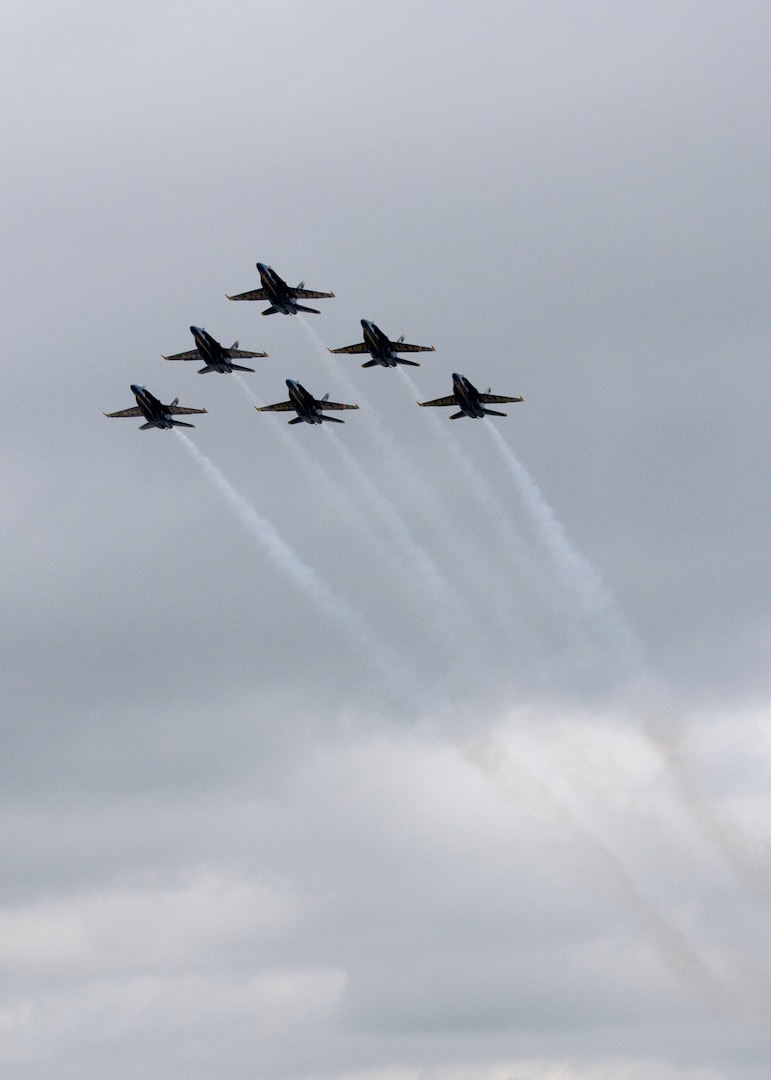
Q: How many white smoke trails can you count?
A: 6